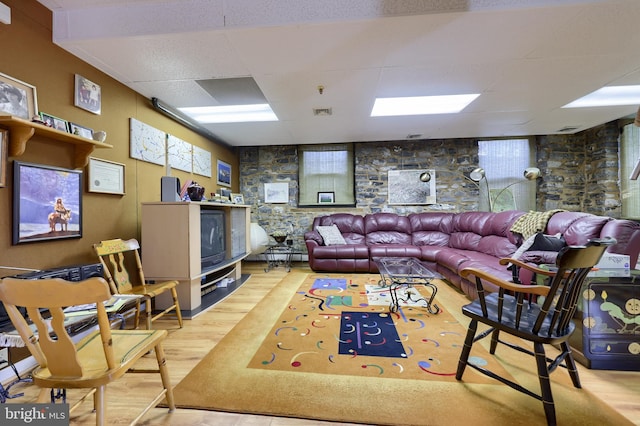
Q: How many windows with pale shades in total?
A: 3